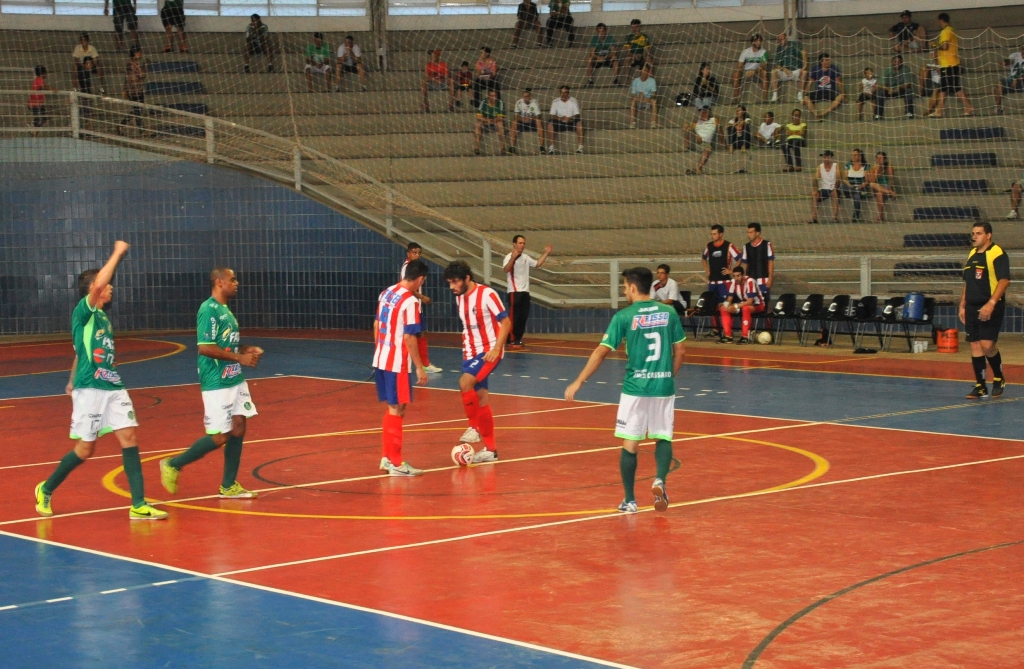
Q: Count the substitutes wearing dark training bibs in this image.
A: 2